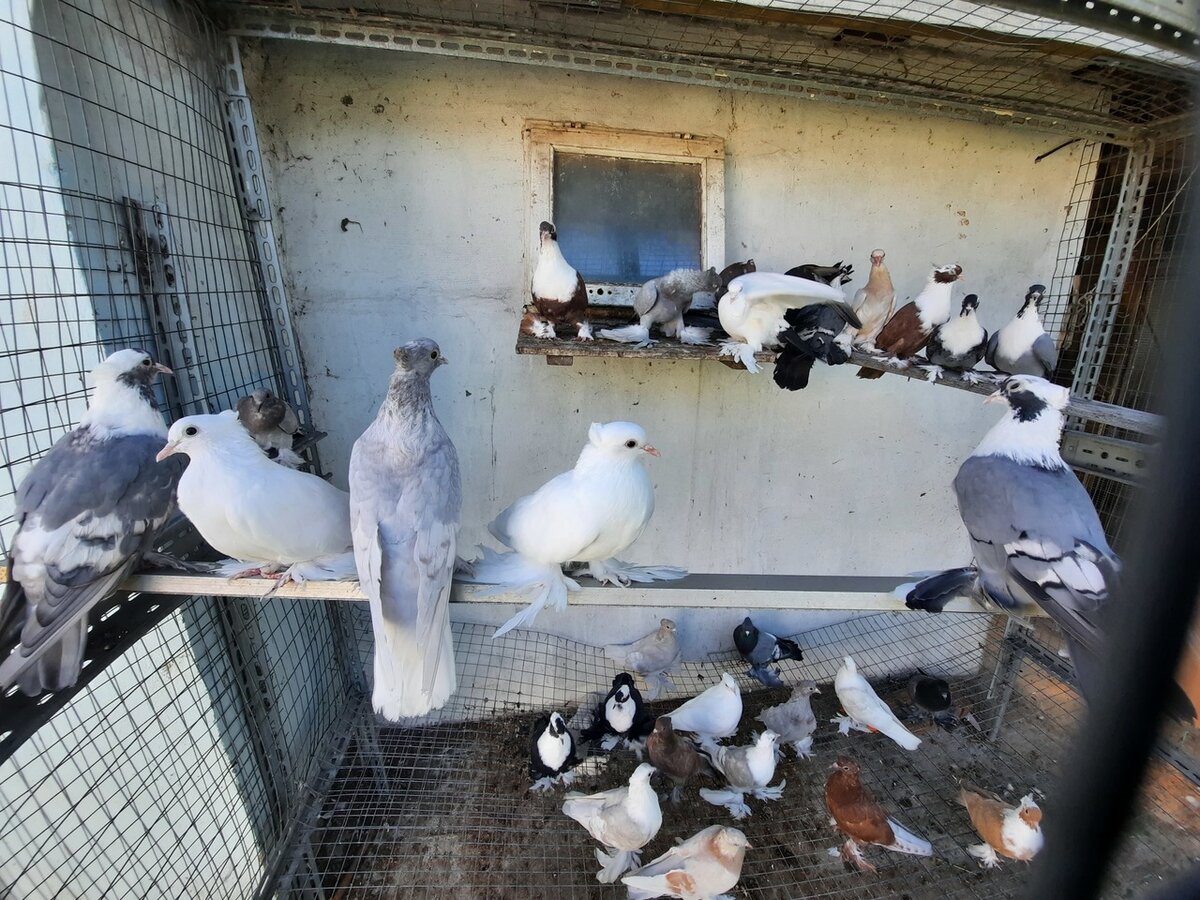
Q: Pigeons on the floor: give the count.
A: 14